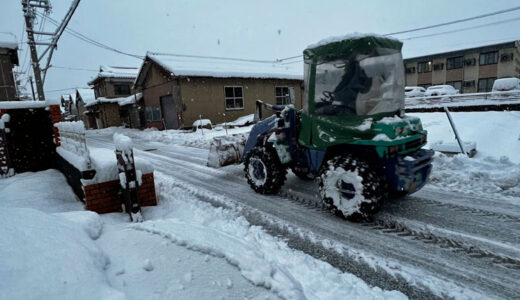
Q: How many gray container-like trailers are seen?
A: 0